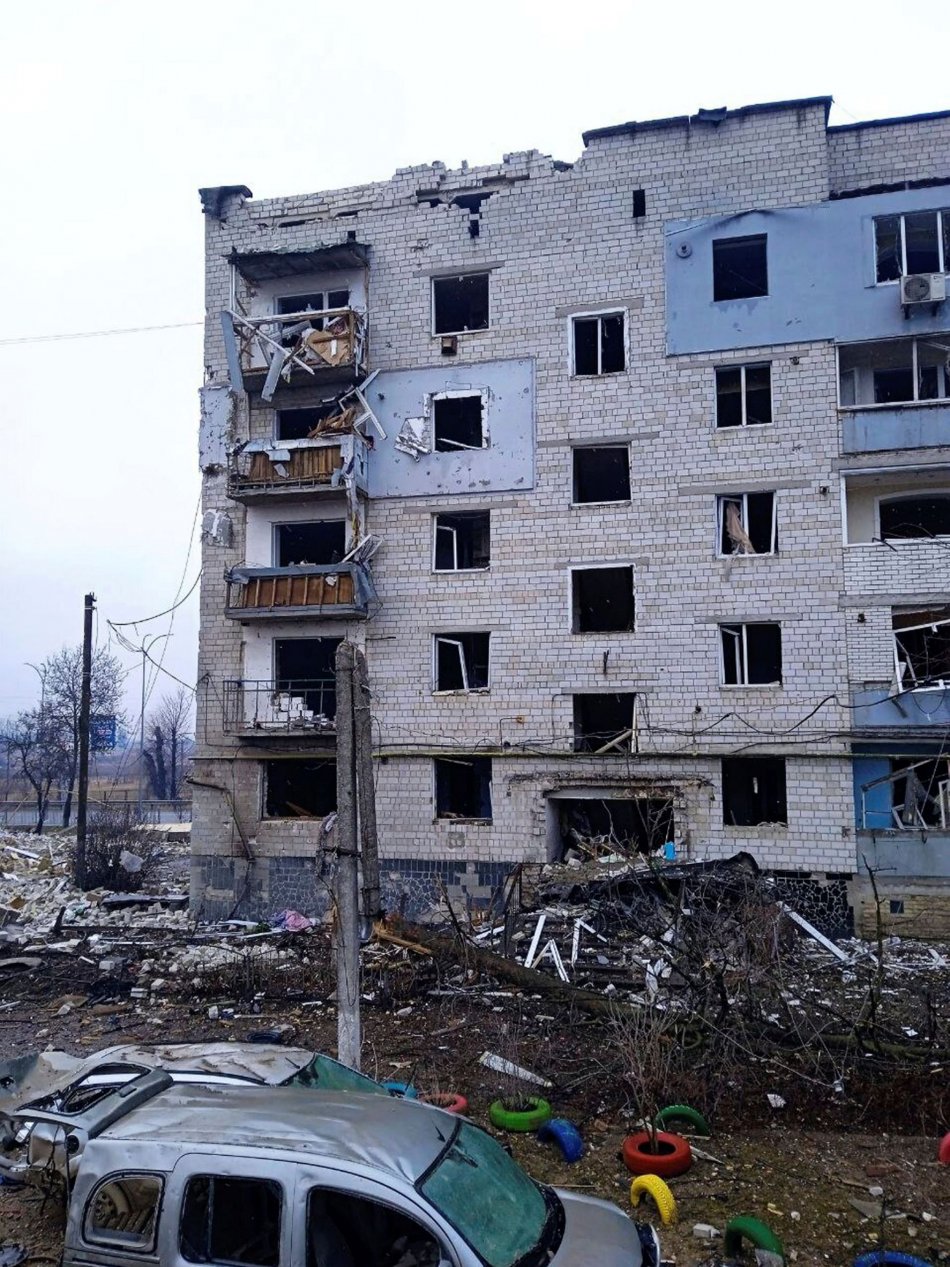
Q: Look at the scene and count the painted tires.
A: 10